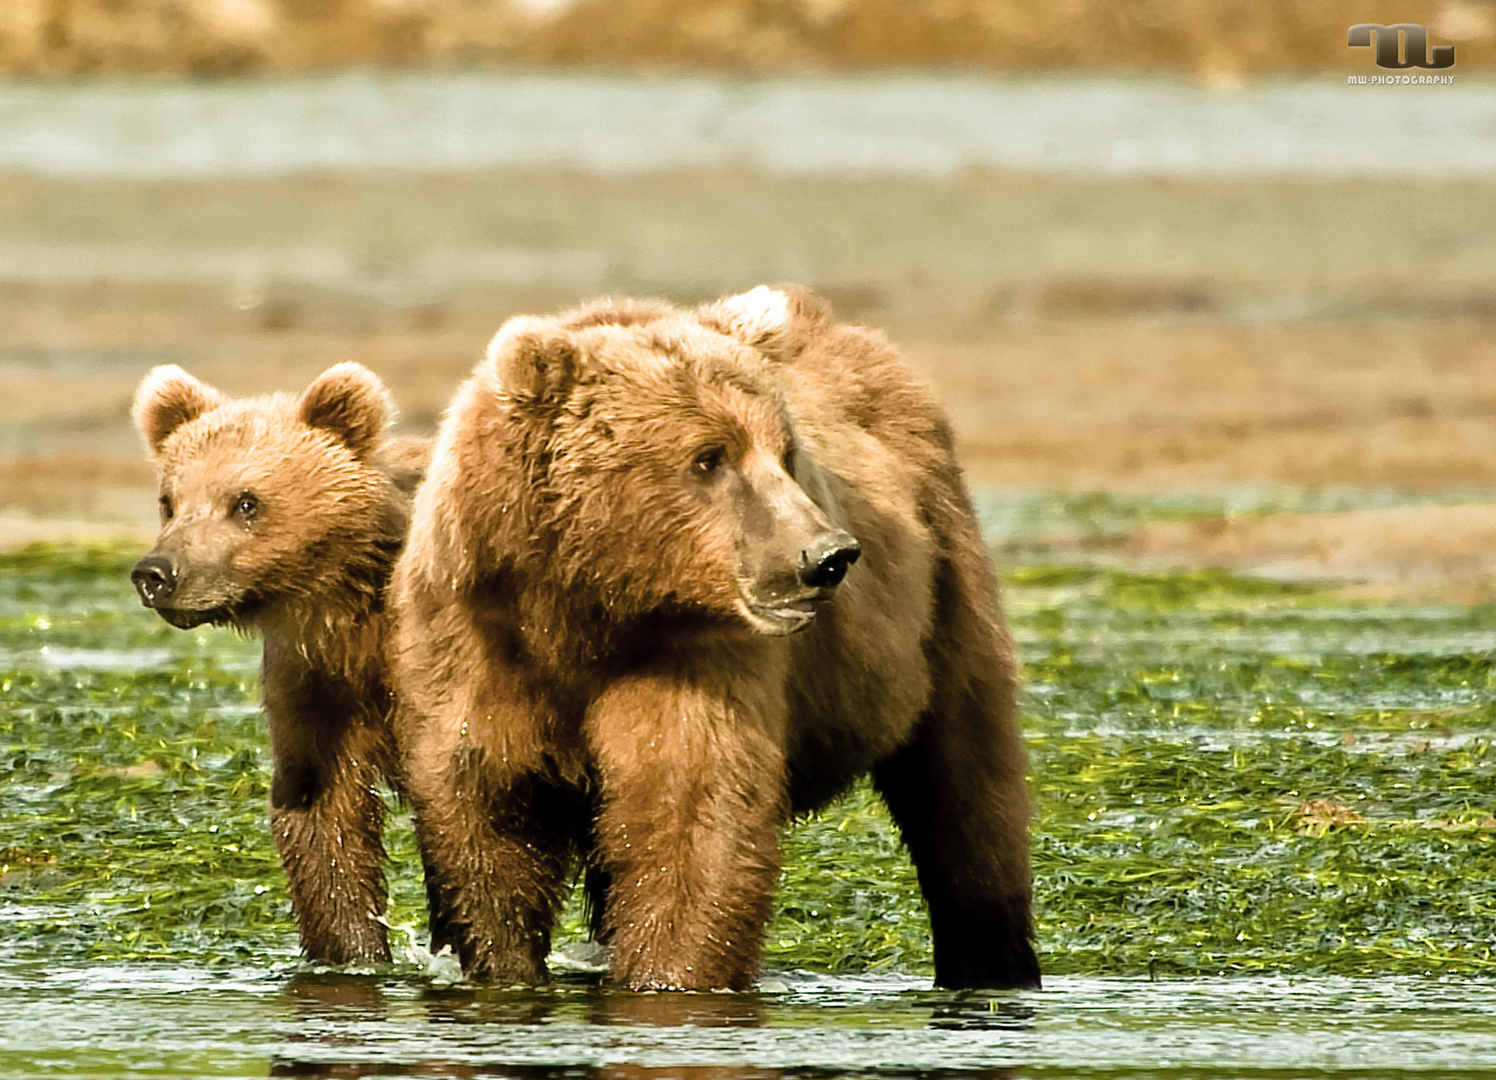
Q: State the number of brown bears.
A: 2